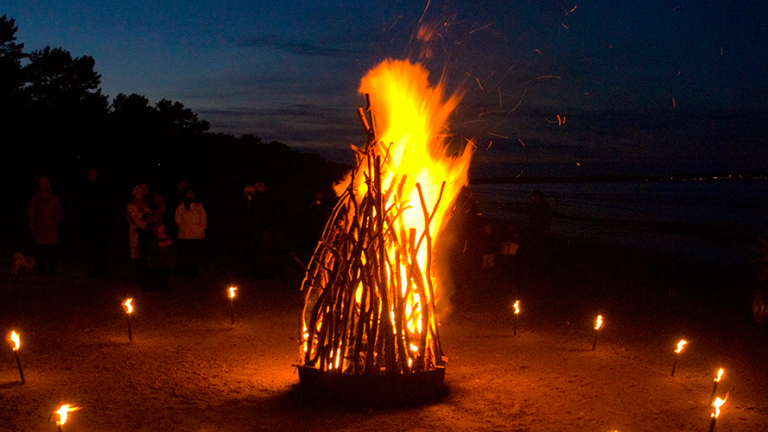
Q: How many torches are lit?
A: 9